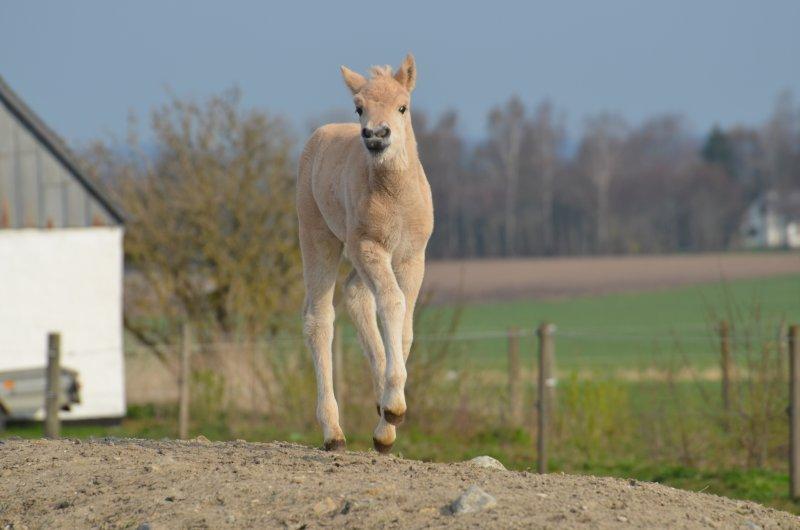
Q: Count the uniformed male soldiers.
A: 0